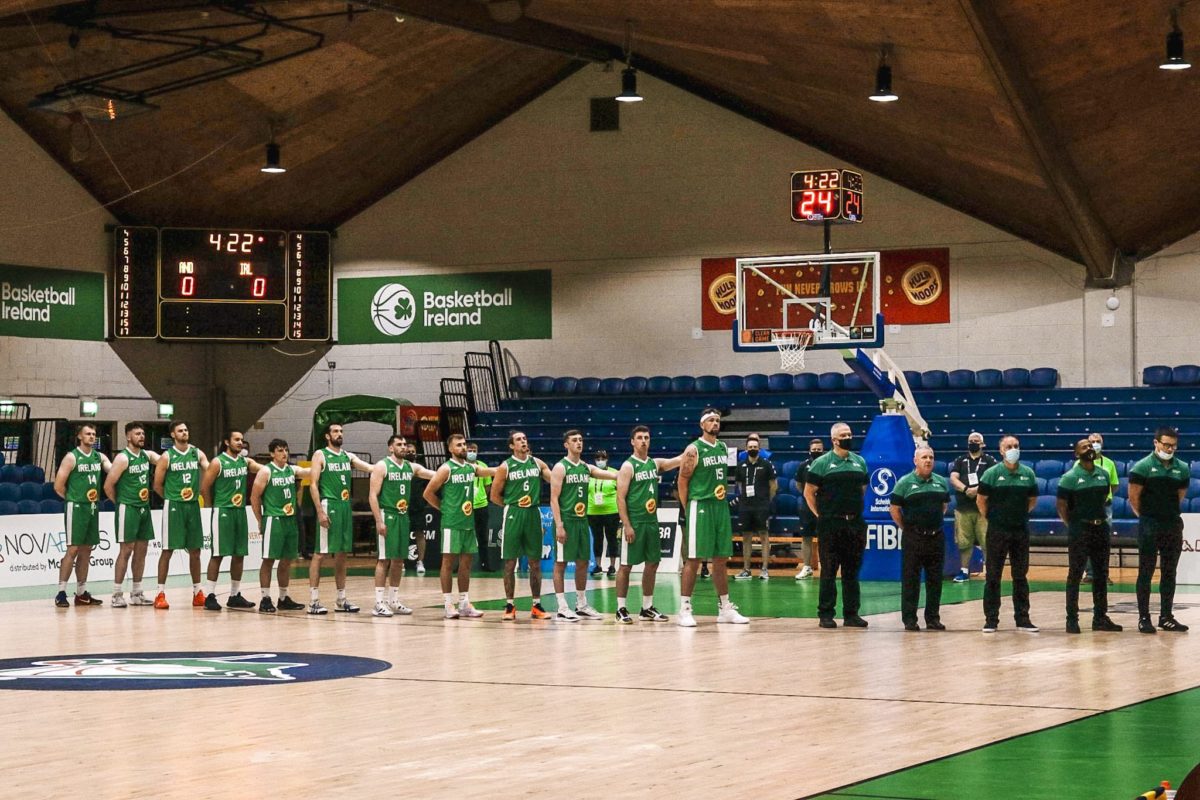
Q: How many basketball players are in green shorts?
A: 12